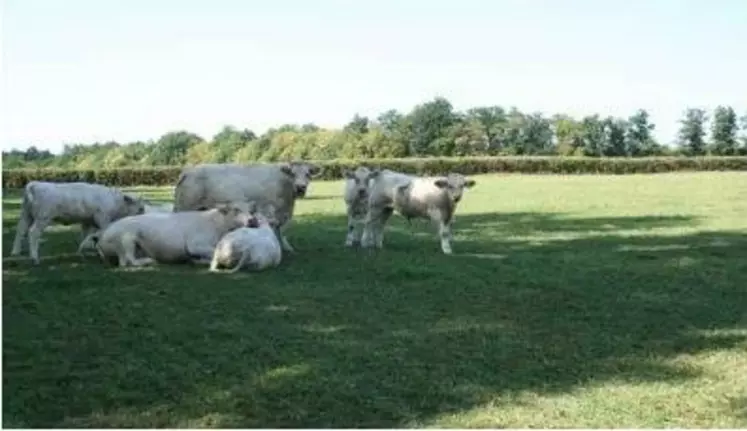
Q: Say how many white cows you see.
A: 6